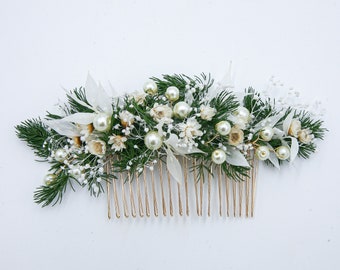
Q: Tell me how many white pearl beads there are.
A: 14